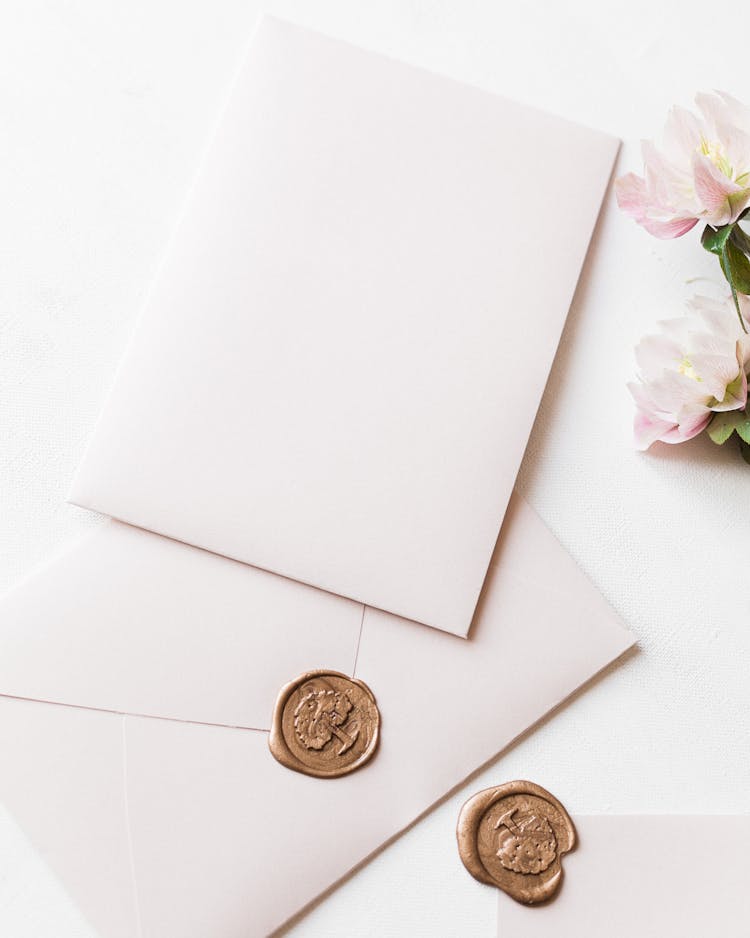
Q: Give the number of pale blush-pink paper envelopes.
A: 3